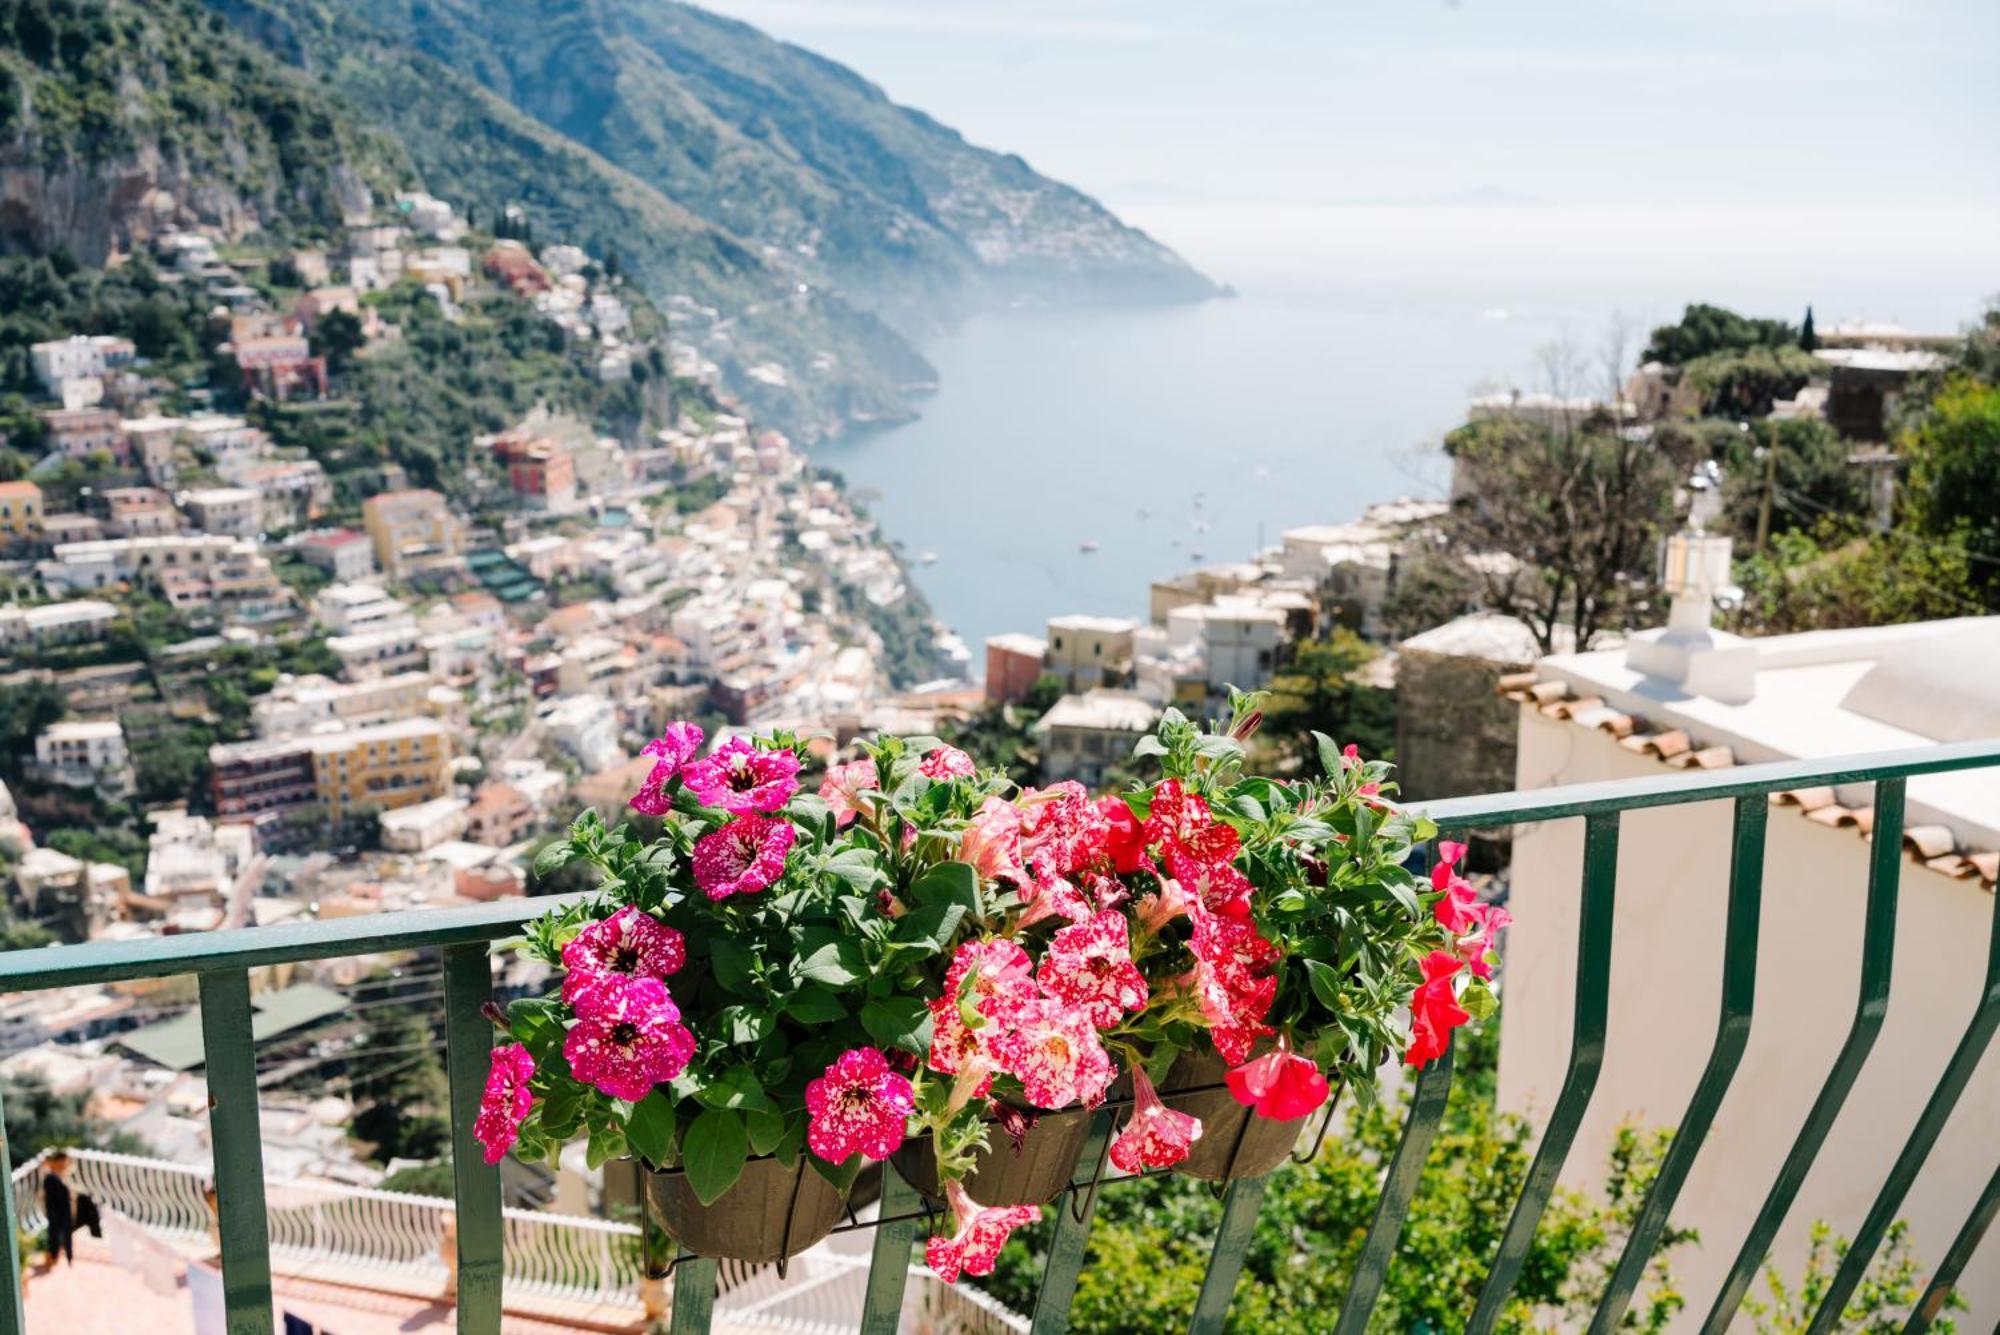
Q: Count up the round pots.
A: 3